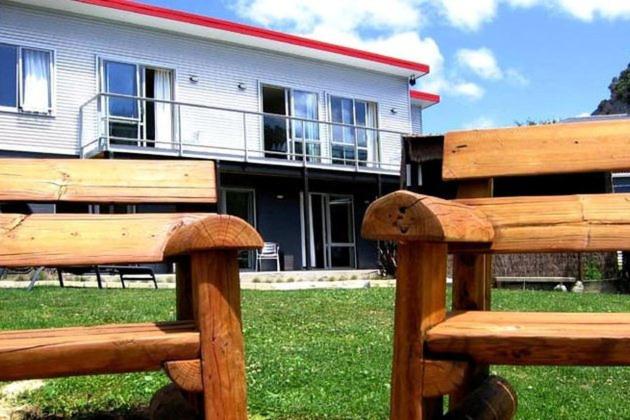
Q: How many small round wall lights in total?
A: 3